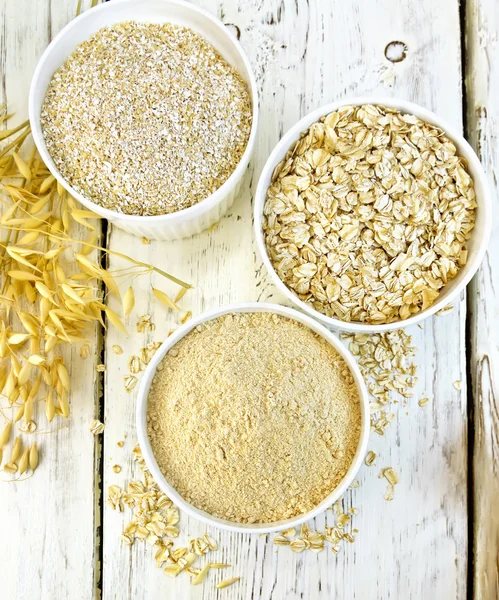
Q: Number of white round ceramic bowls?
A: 3